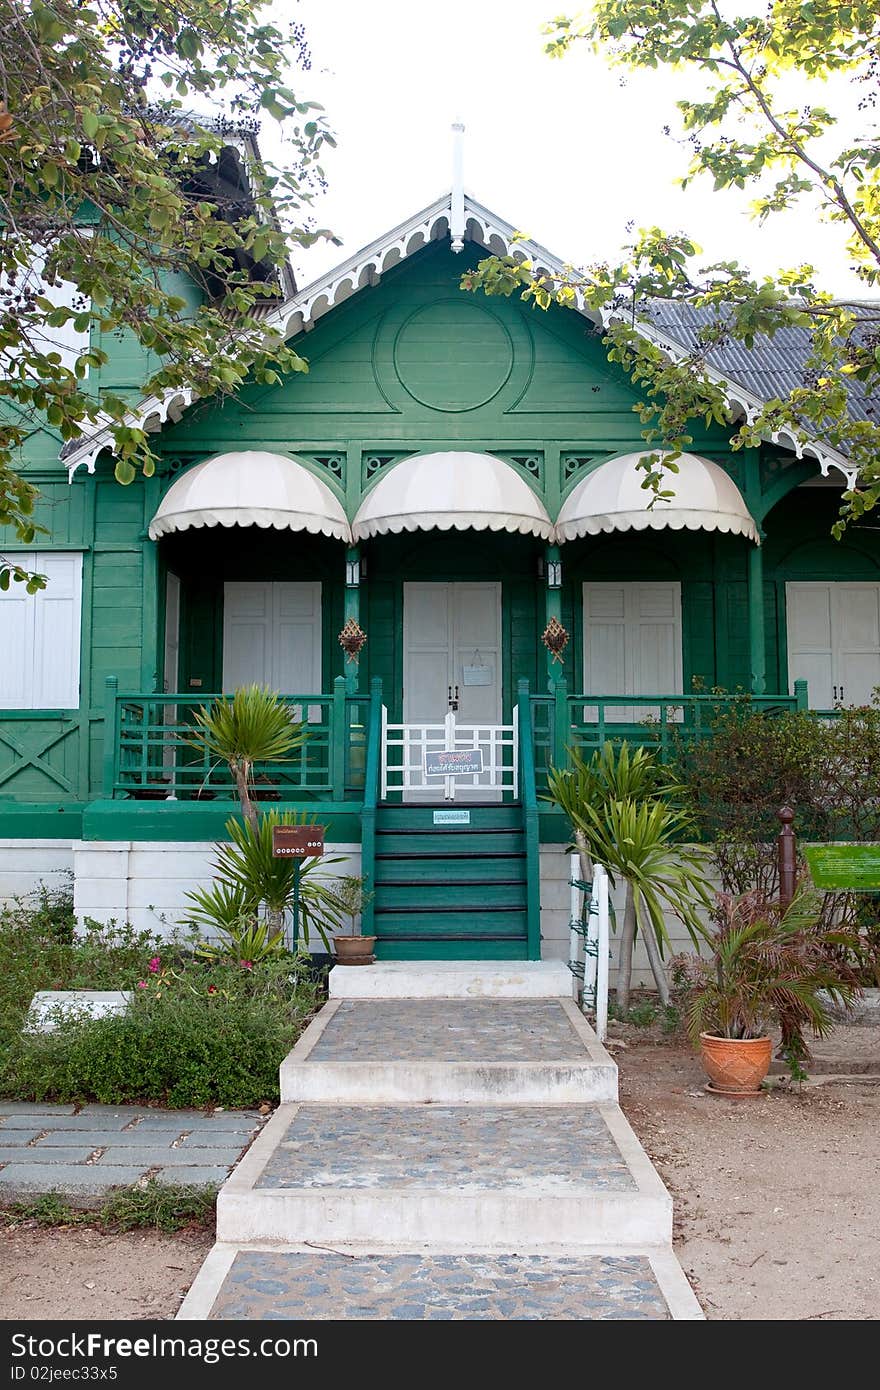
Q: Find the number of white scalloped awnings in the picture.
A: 3